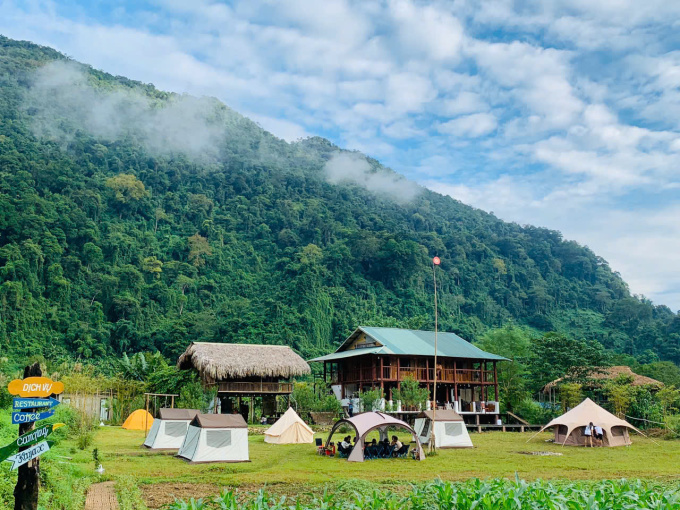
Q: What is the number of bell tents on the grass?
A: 2